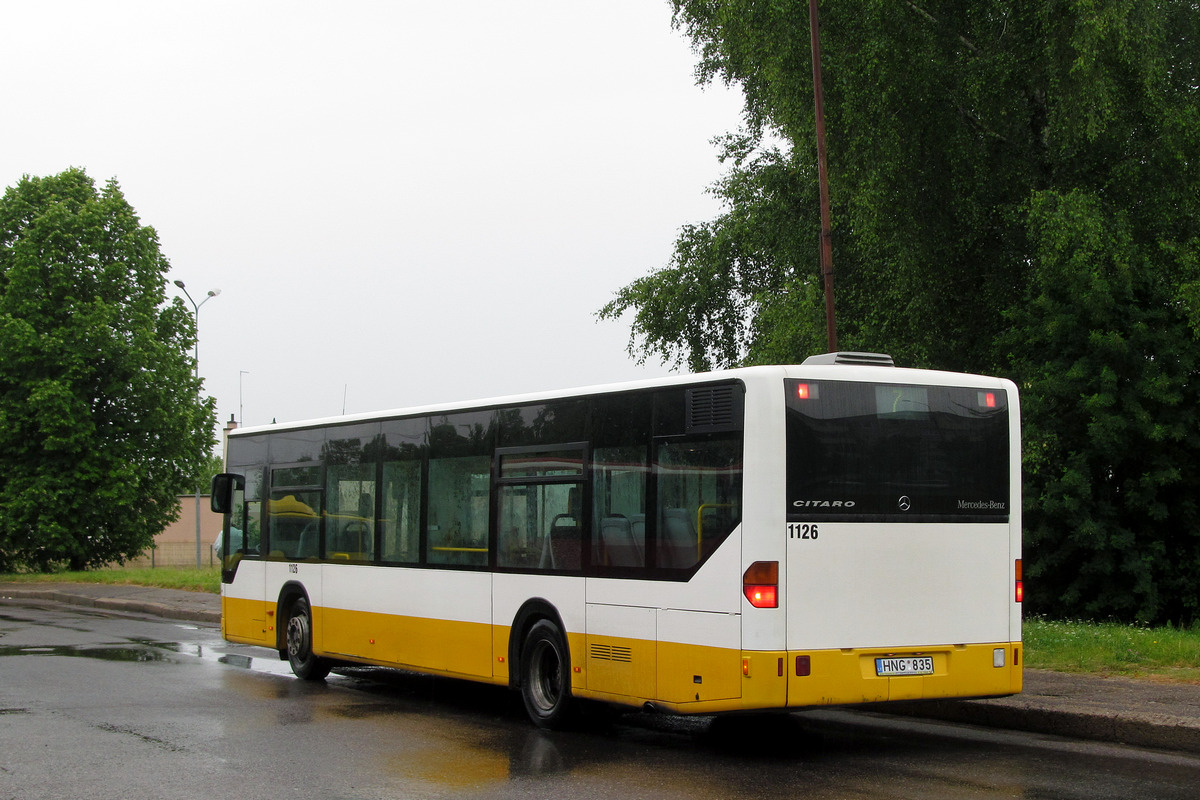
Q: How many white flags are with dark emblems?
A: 0